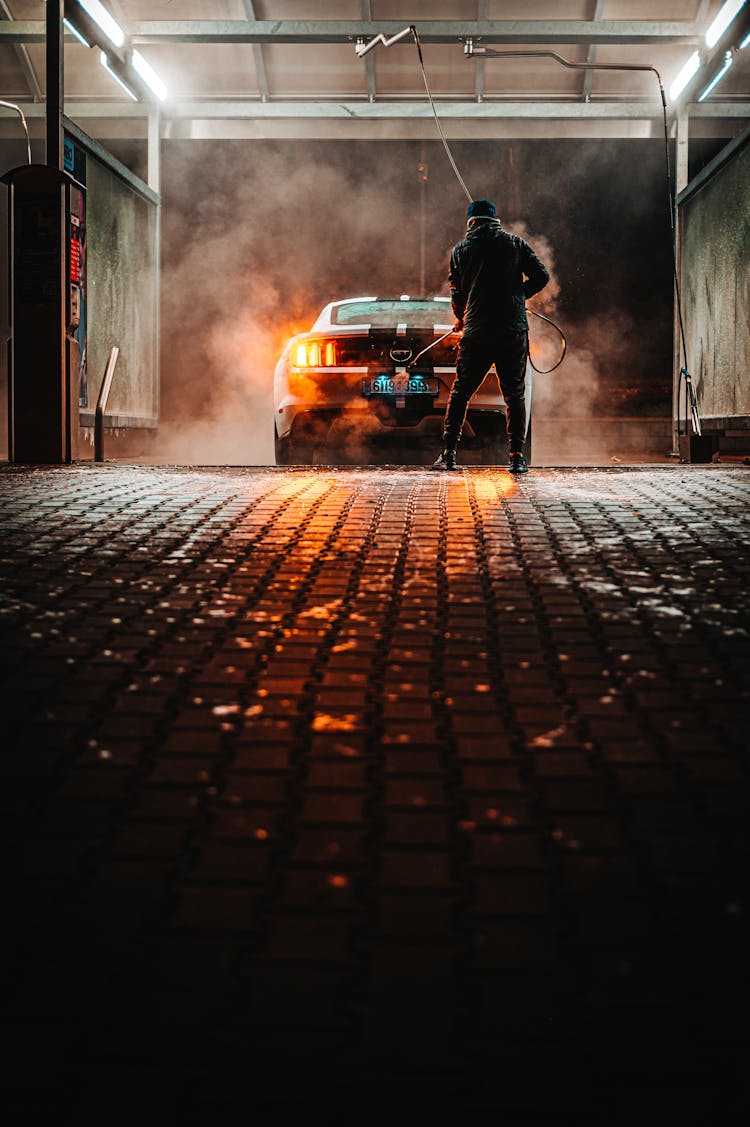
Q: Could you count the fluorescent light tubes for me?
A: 8